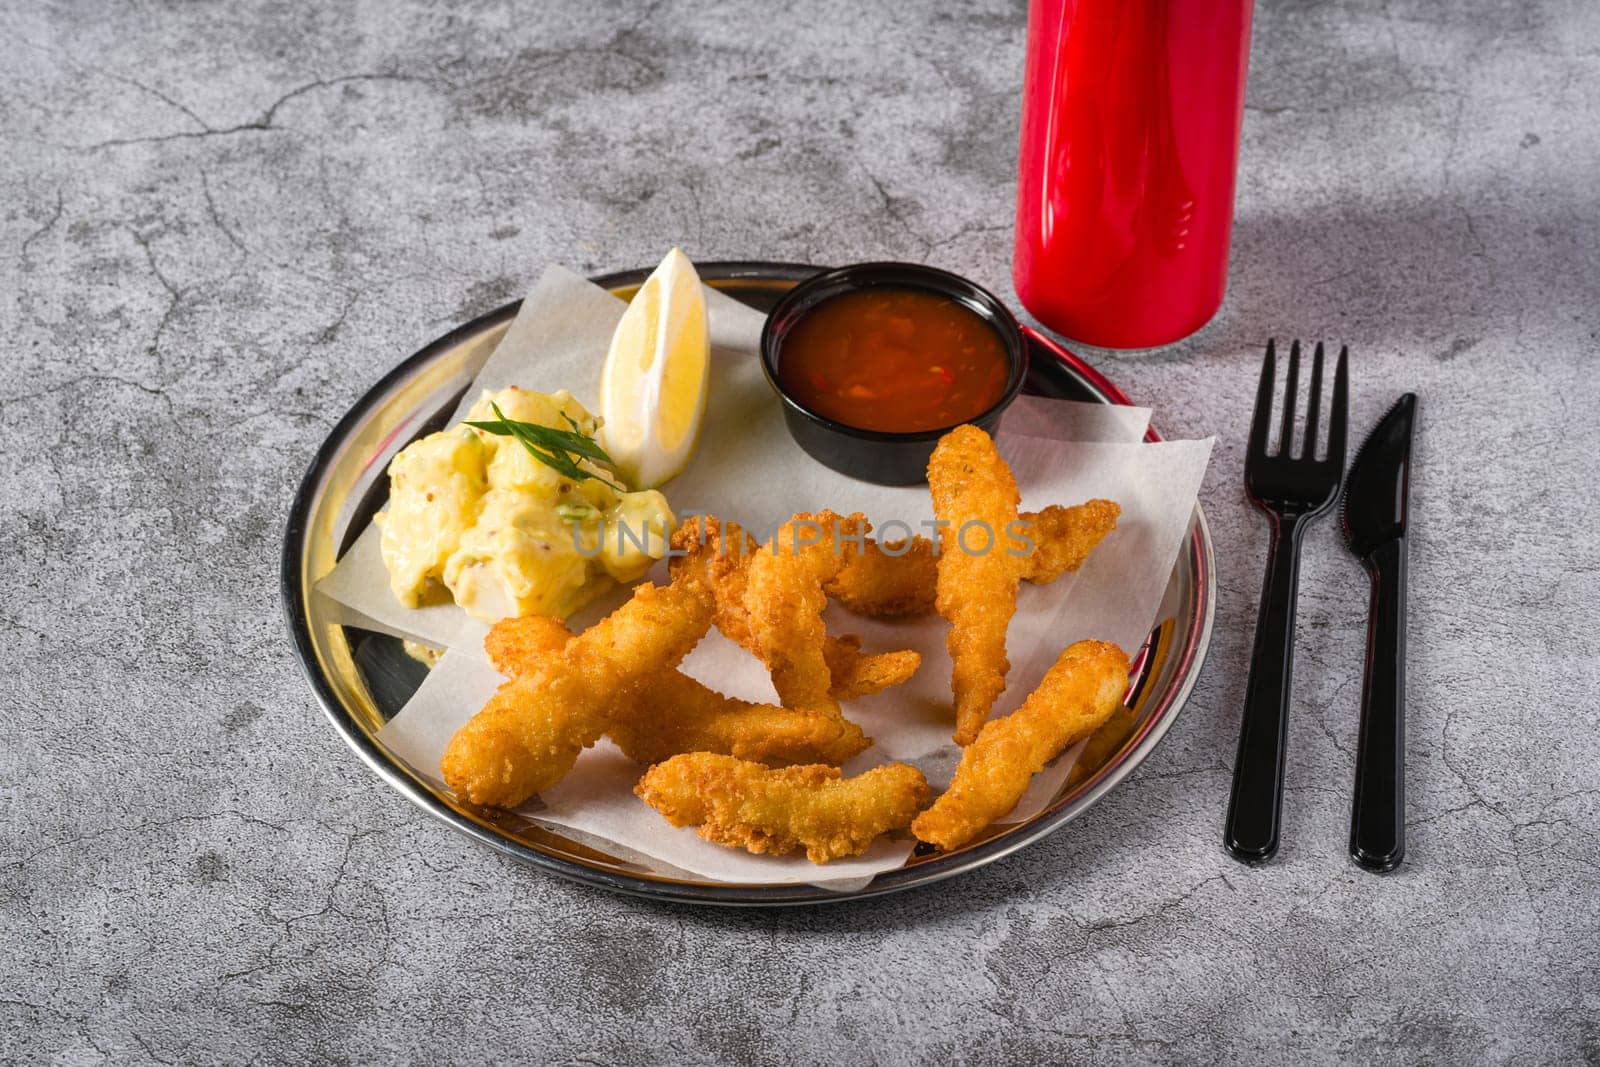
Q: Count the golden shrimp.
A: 8